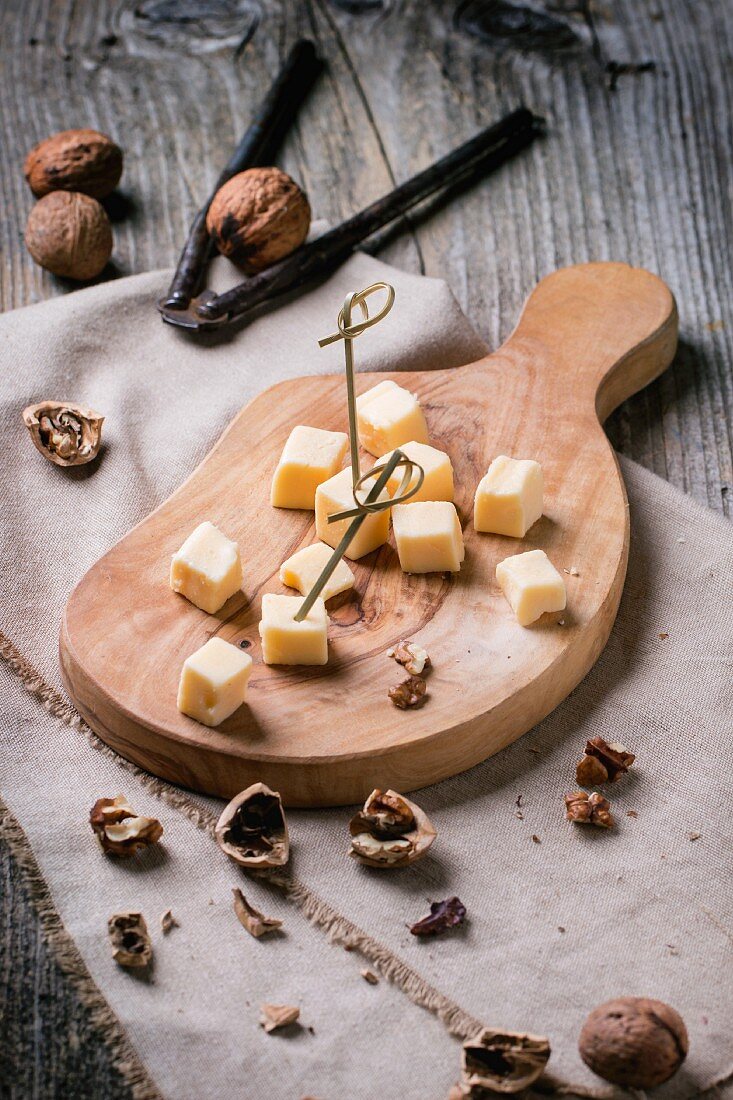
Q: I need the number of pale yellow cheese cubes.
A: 11